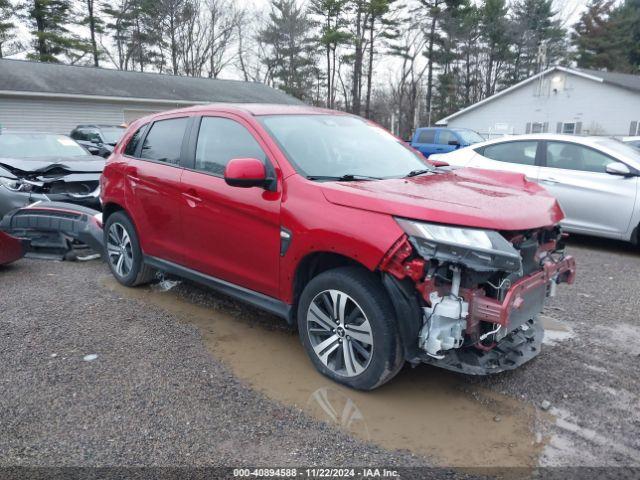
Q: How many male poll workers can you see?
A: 0